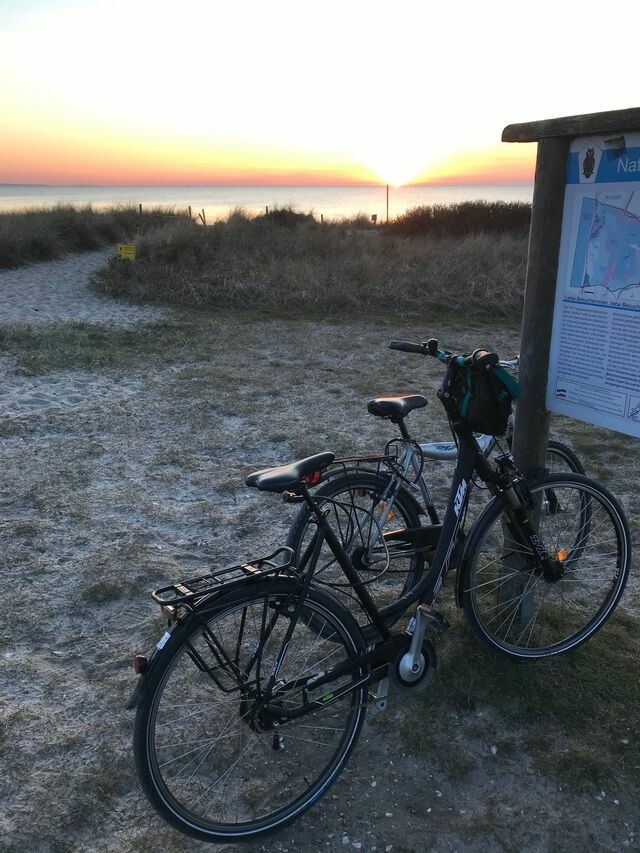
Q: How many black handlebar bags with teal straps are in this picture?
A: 1